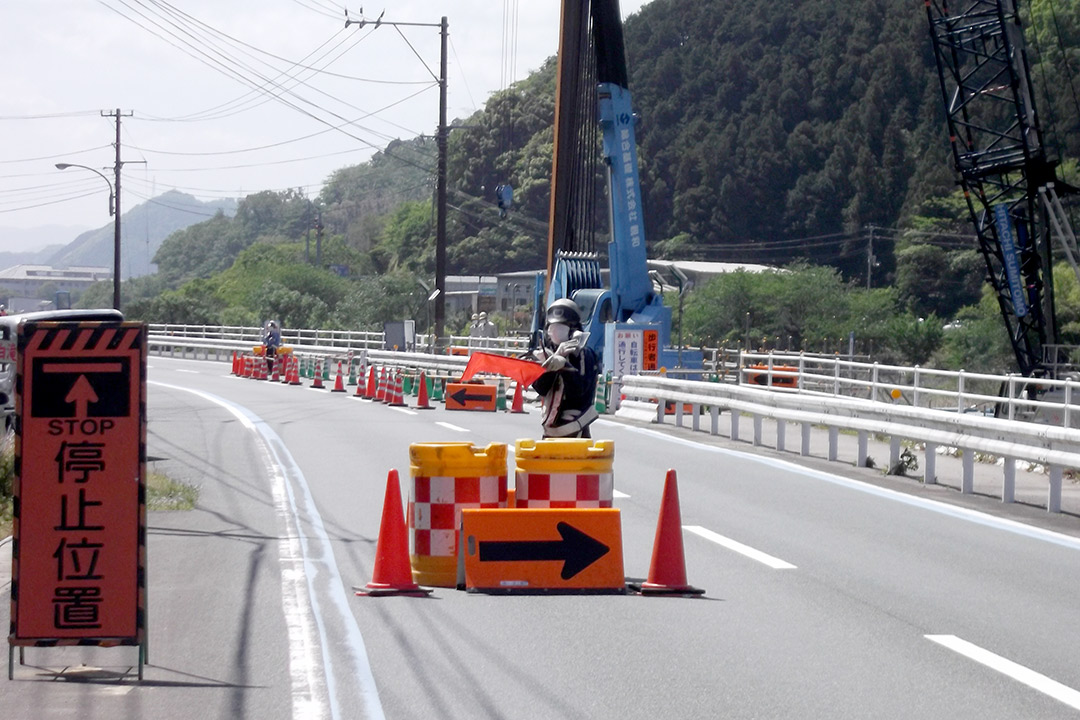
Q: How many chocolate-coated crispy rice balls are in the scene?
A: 0